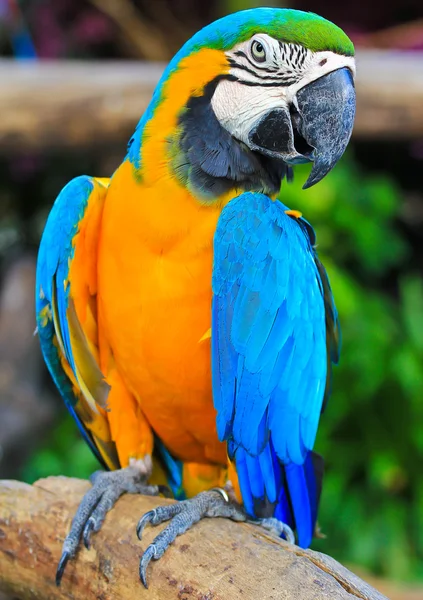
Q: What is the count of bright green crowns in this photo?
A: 1